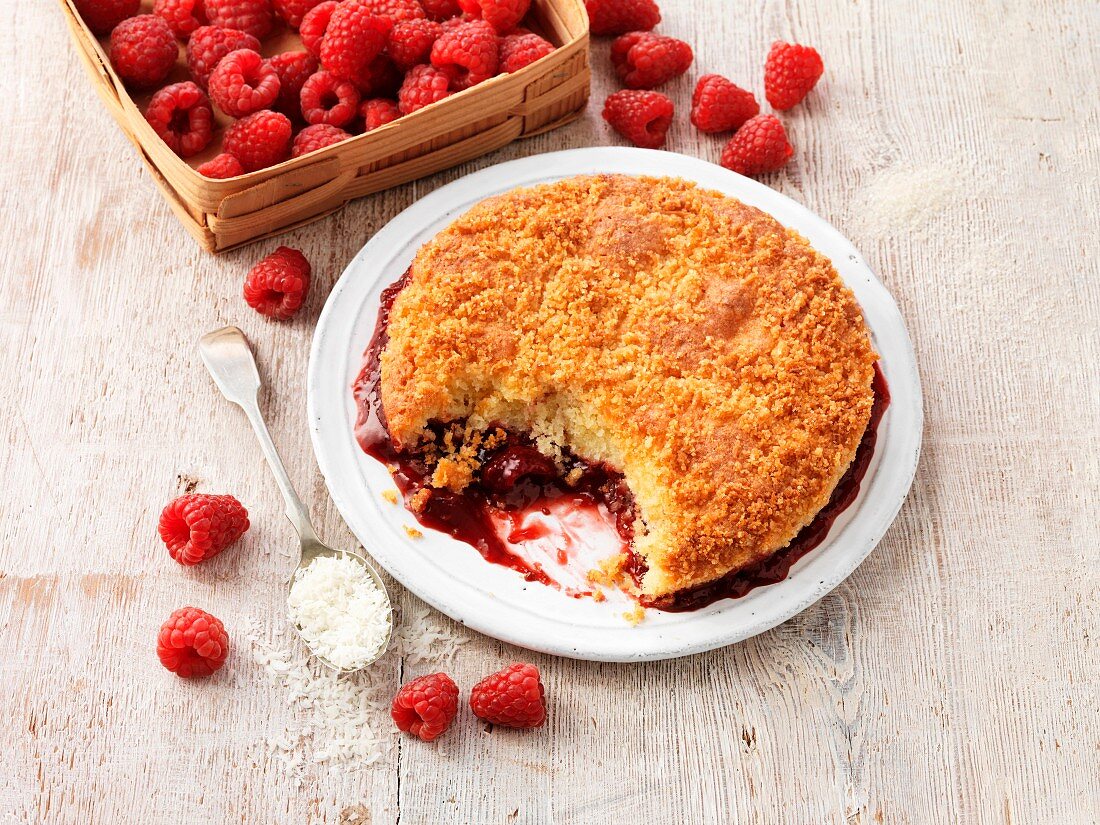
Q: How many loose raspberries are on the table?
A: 11